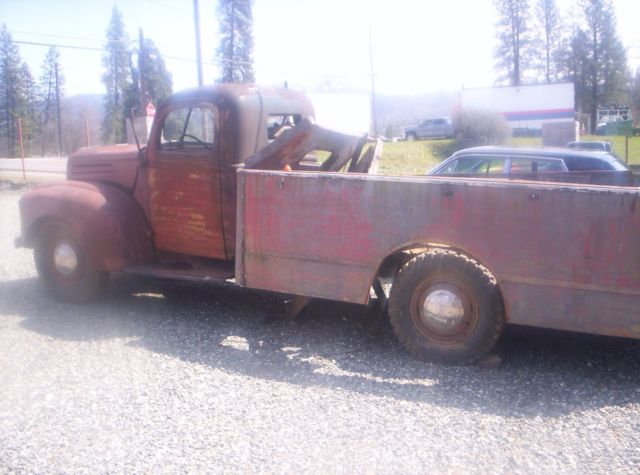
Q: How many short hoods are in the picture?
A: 1